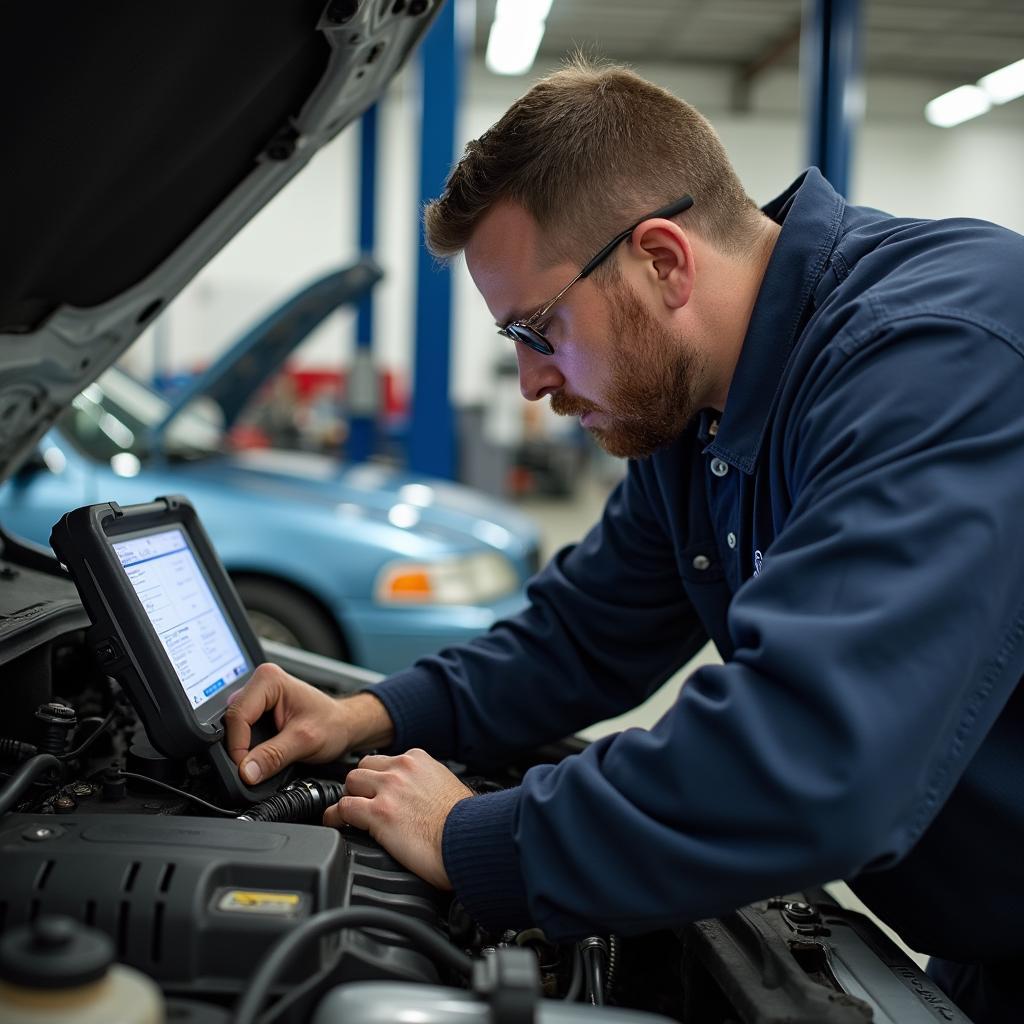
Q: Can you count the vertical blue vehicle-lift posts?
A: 3